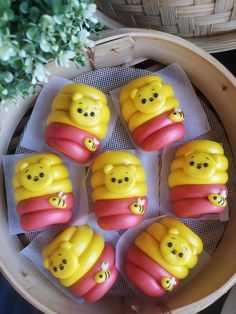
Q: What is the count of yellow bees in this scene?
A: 7